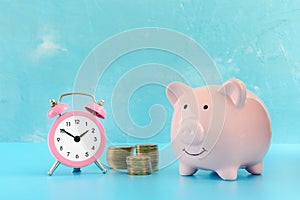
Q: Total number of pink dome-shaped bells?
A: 2